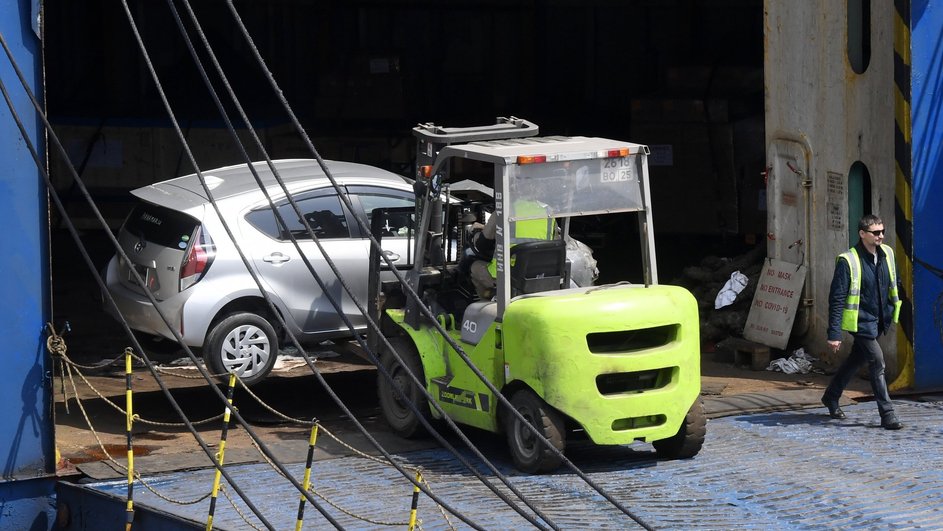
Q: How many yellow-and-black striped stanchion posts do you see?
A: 4